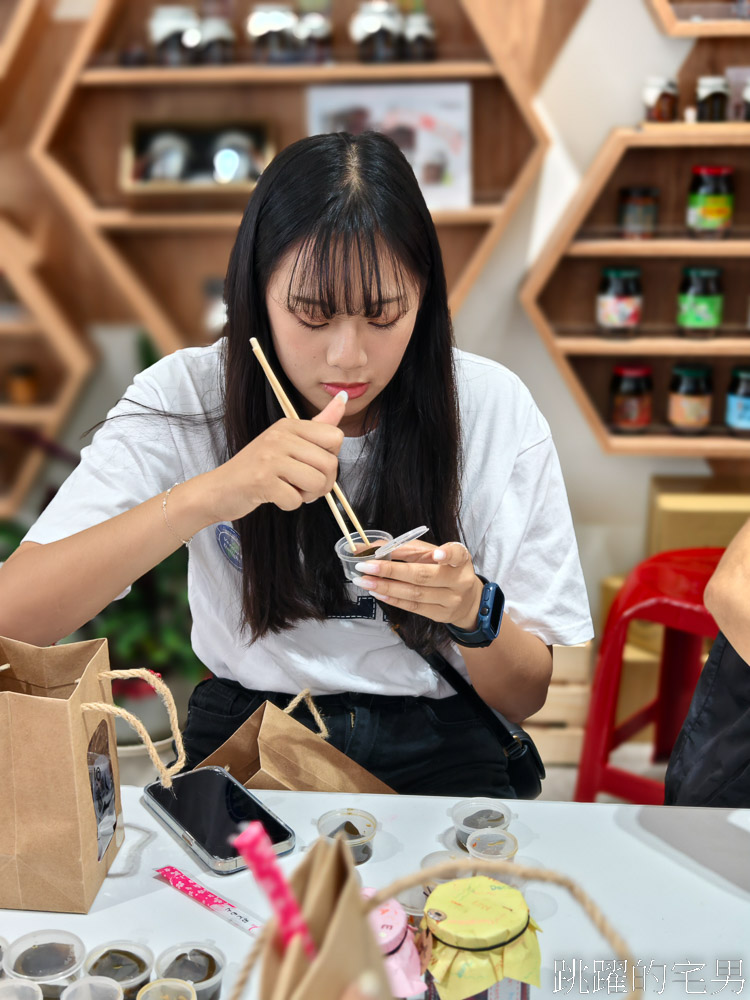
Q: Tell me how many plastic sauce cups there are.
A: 13